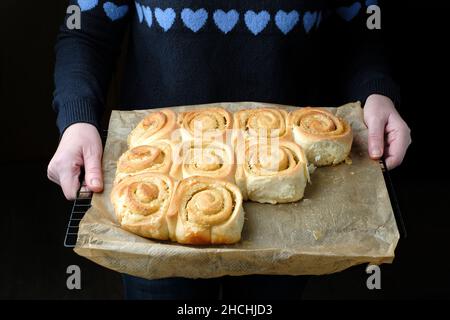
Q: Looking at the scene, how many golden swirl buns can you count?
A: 9